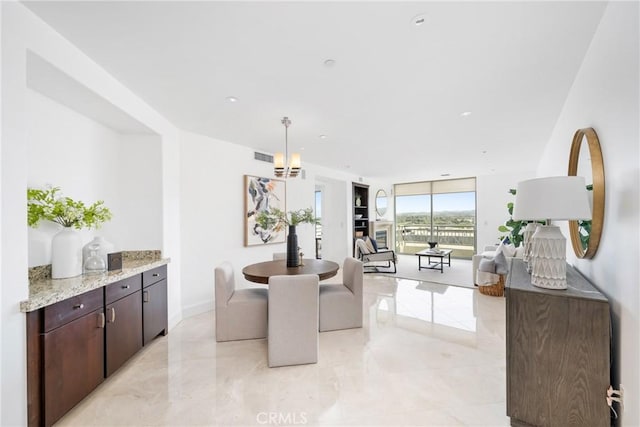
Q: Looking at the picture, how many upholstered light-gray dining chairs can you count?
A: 4